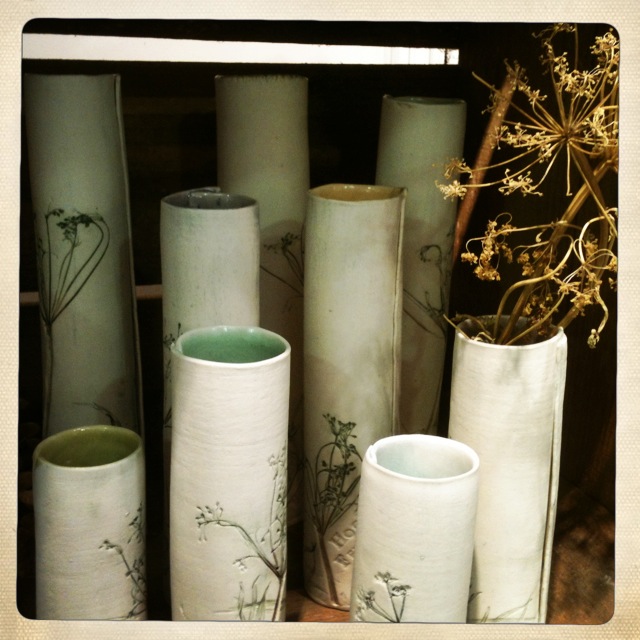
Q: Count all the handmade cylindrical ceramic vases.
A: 9